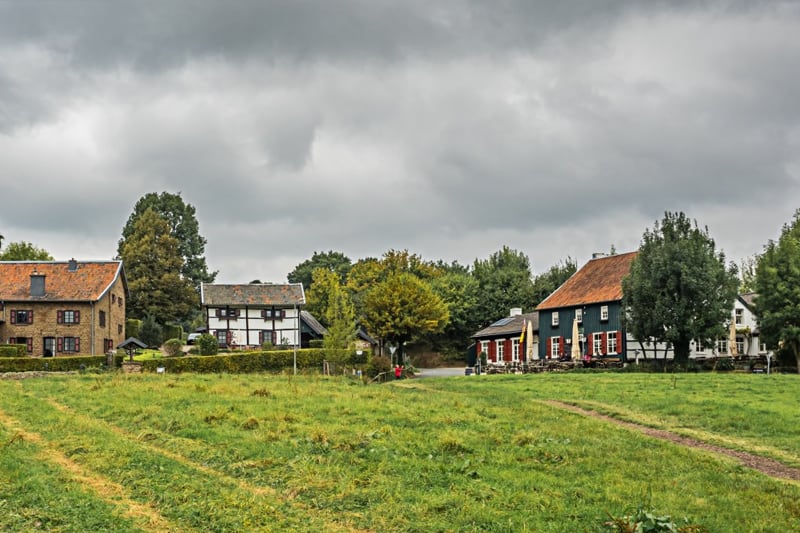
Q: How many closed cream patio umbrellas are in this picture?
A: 3